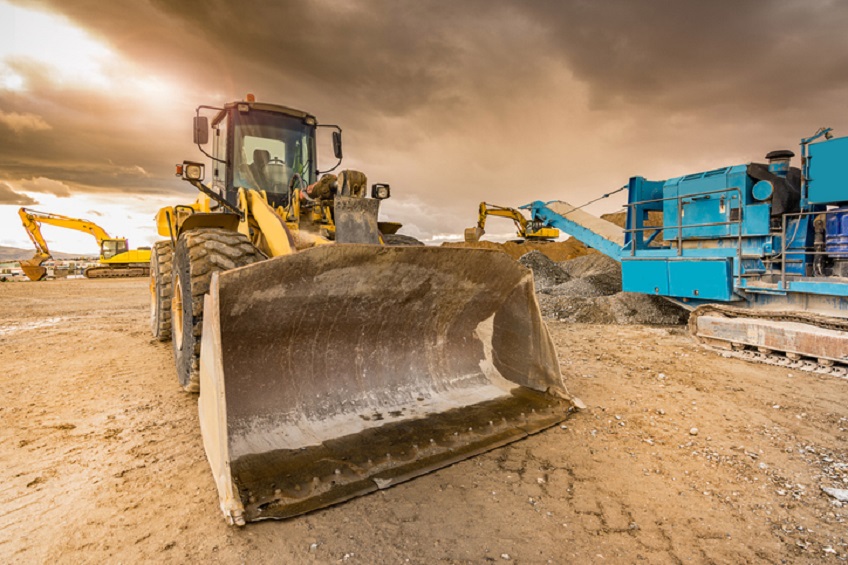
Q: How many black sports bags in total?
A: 0